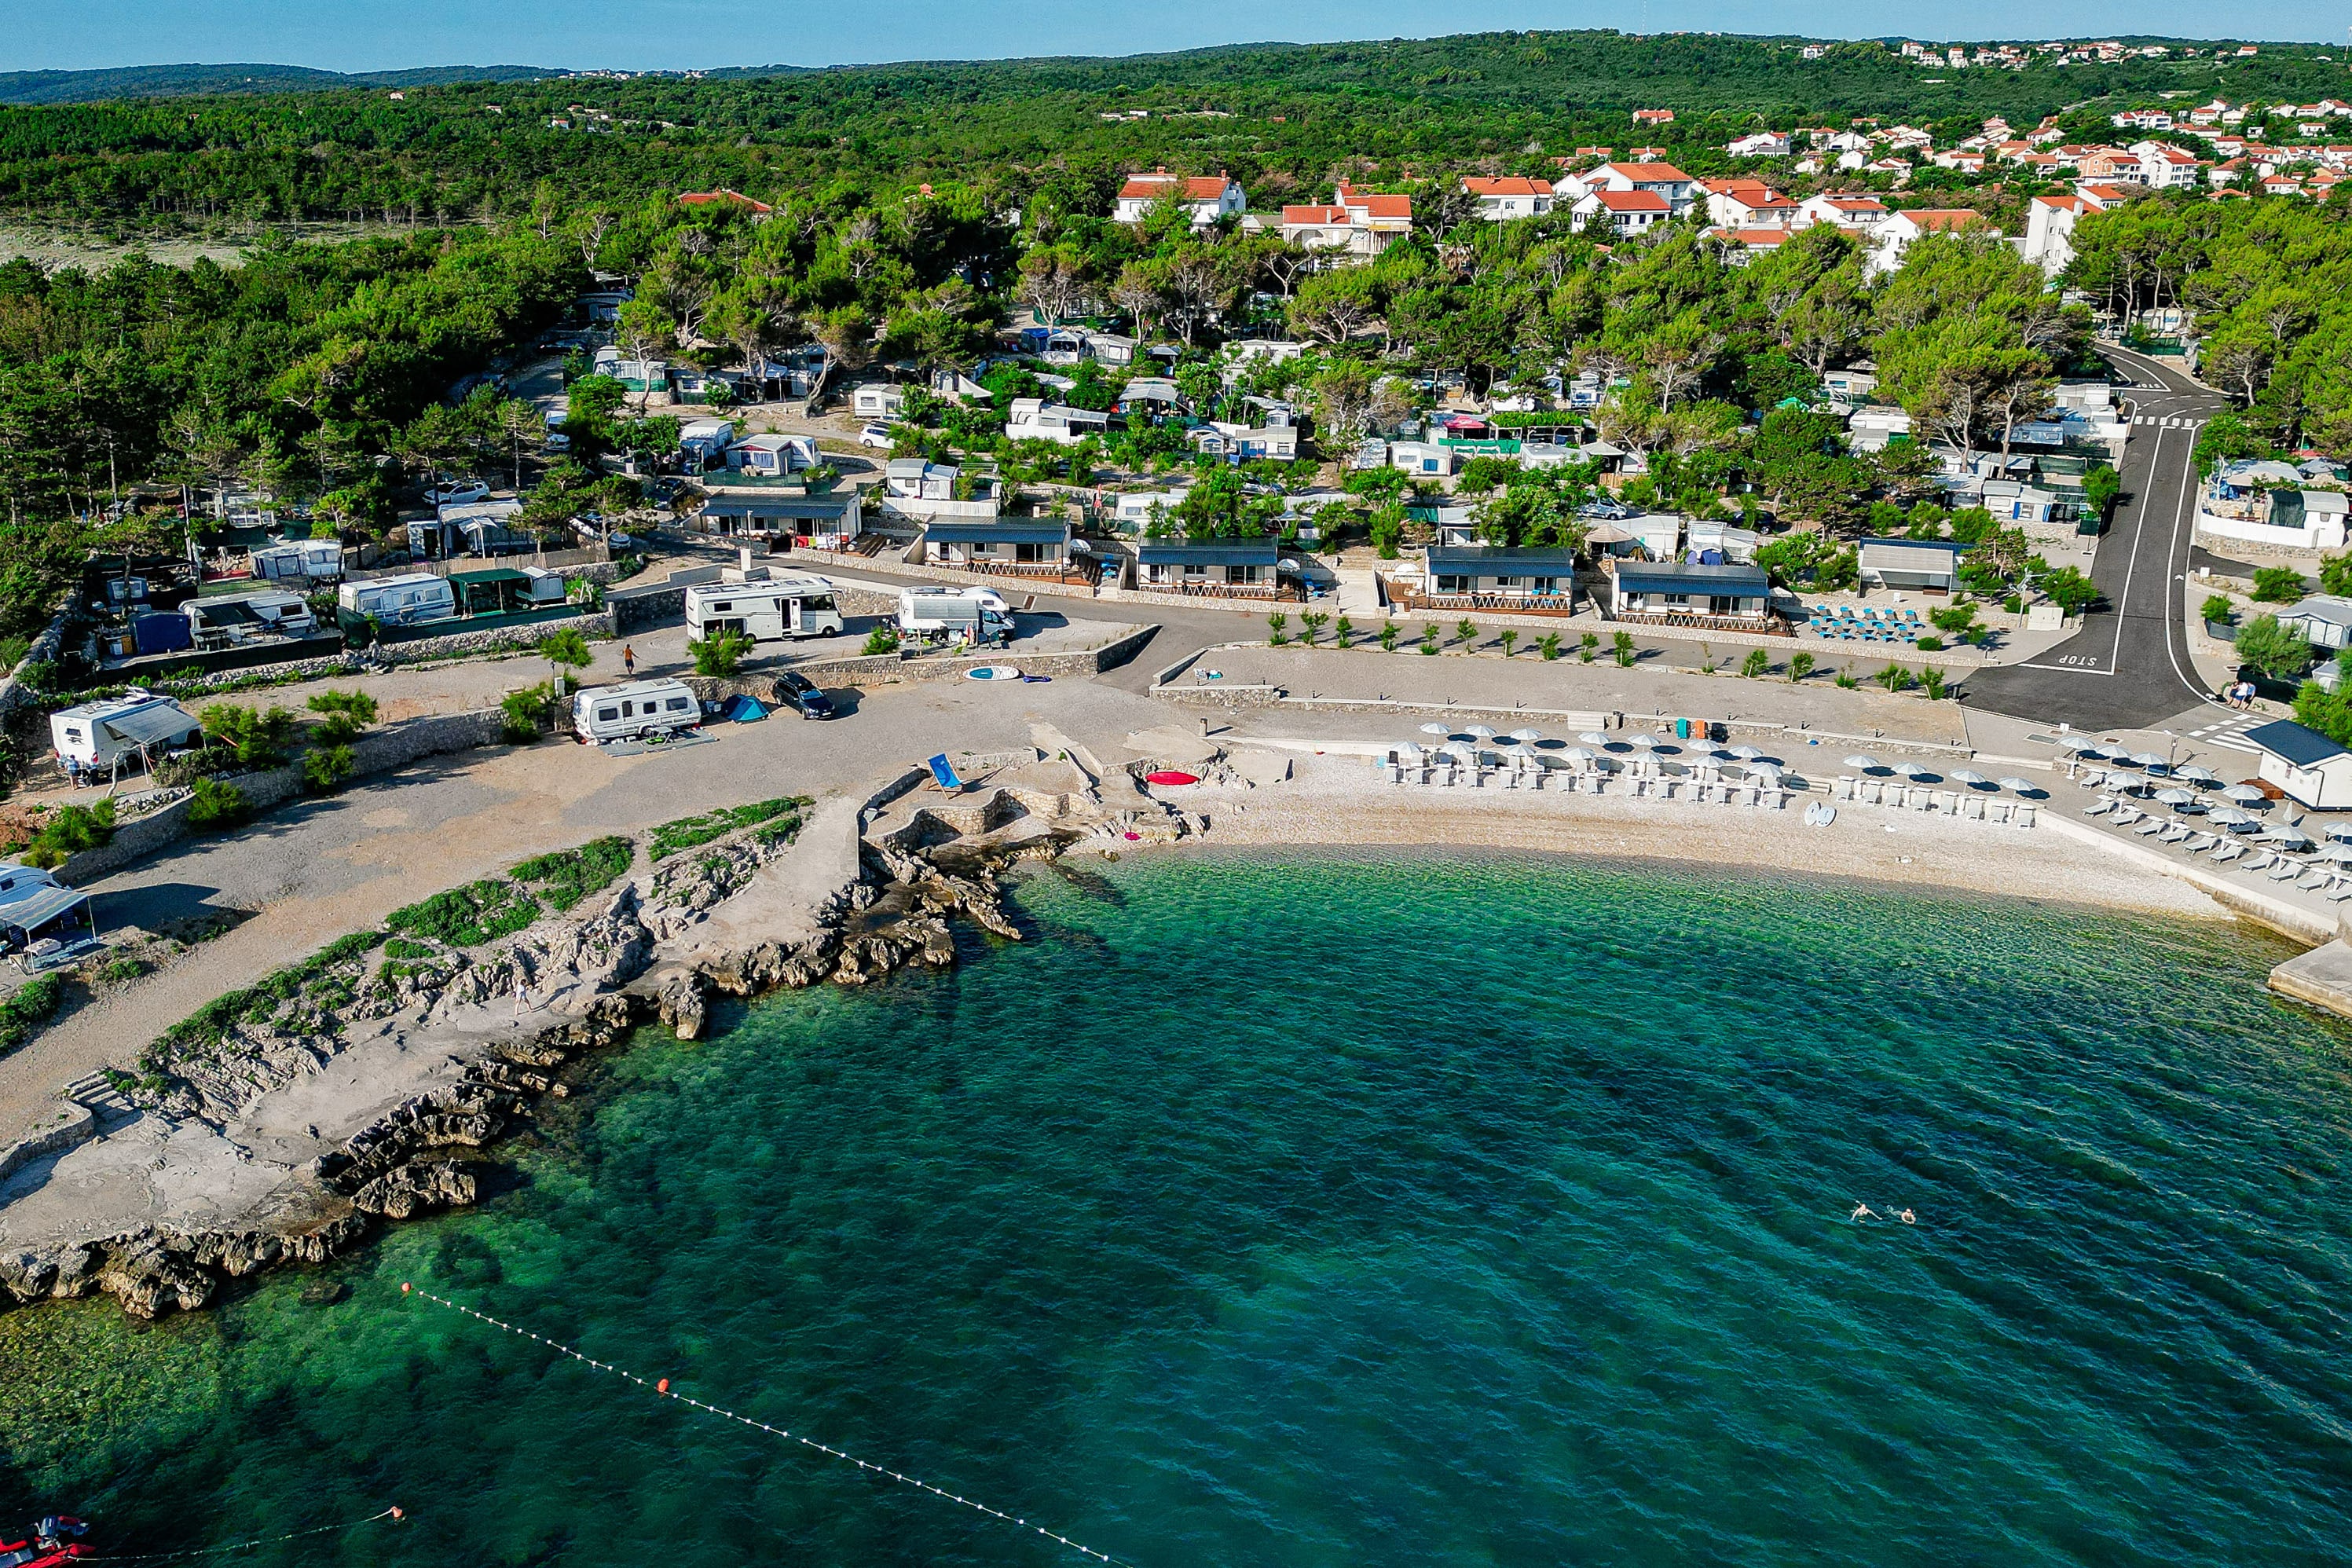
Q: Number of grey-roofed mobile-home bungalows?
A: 5